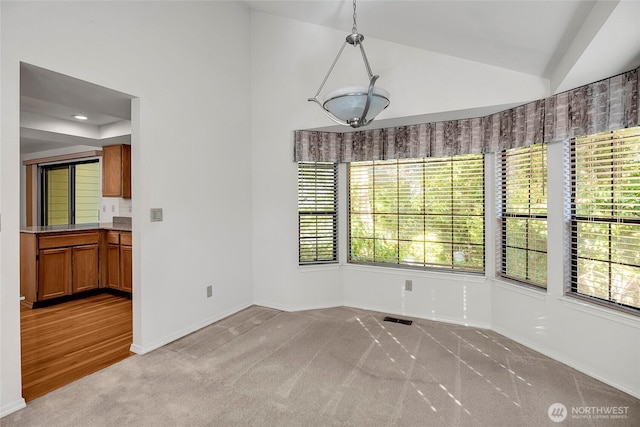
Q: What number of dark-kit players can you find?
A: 0